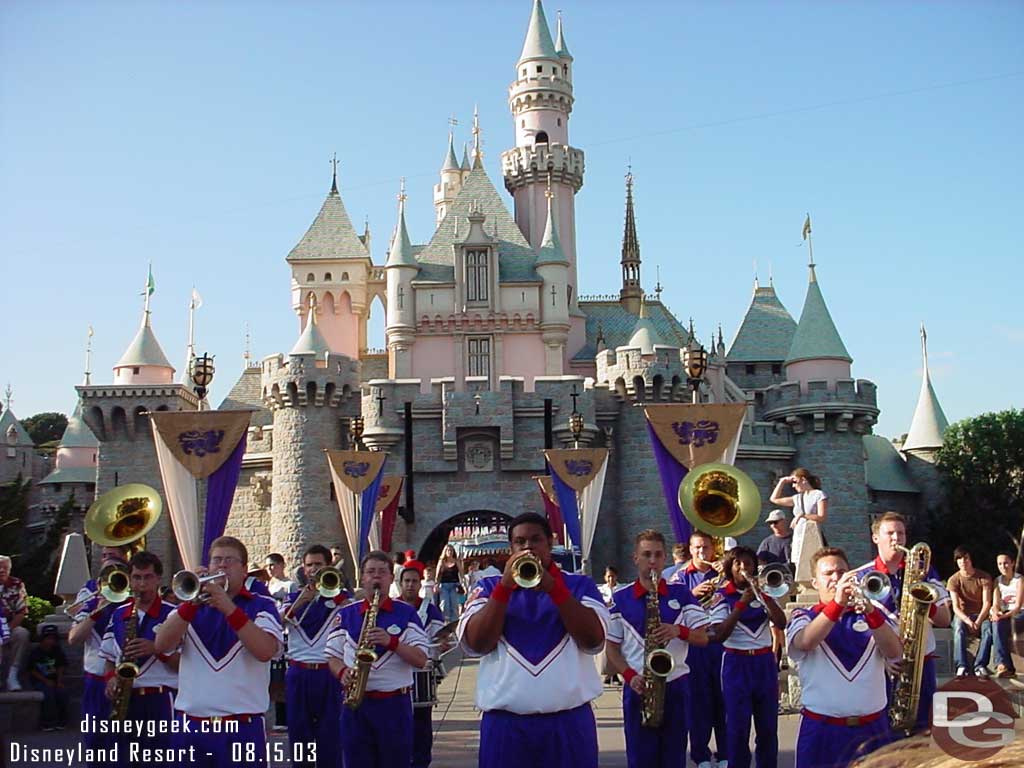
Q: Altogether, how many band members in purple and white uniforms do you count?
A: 13